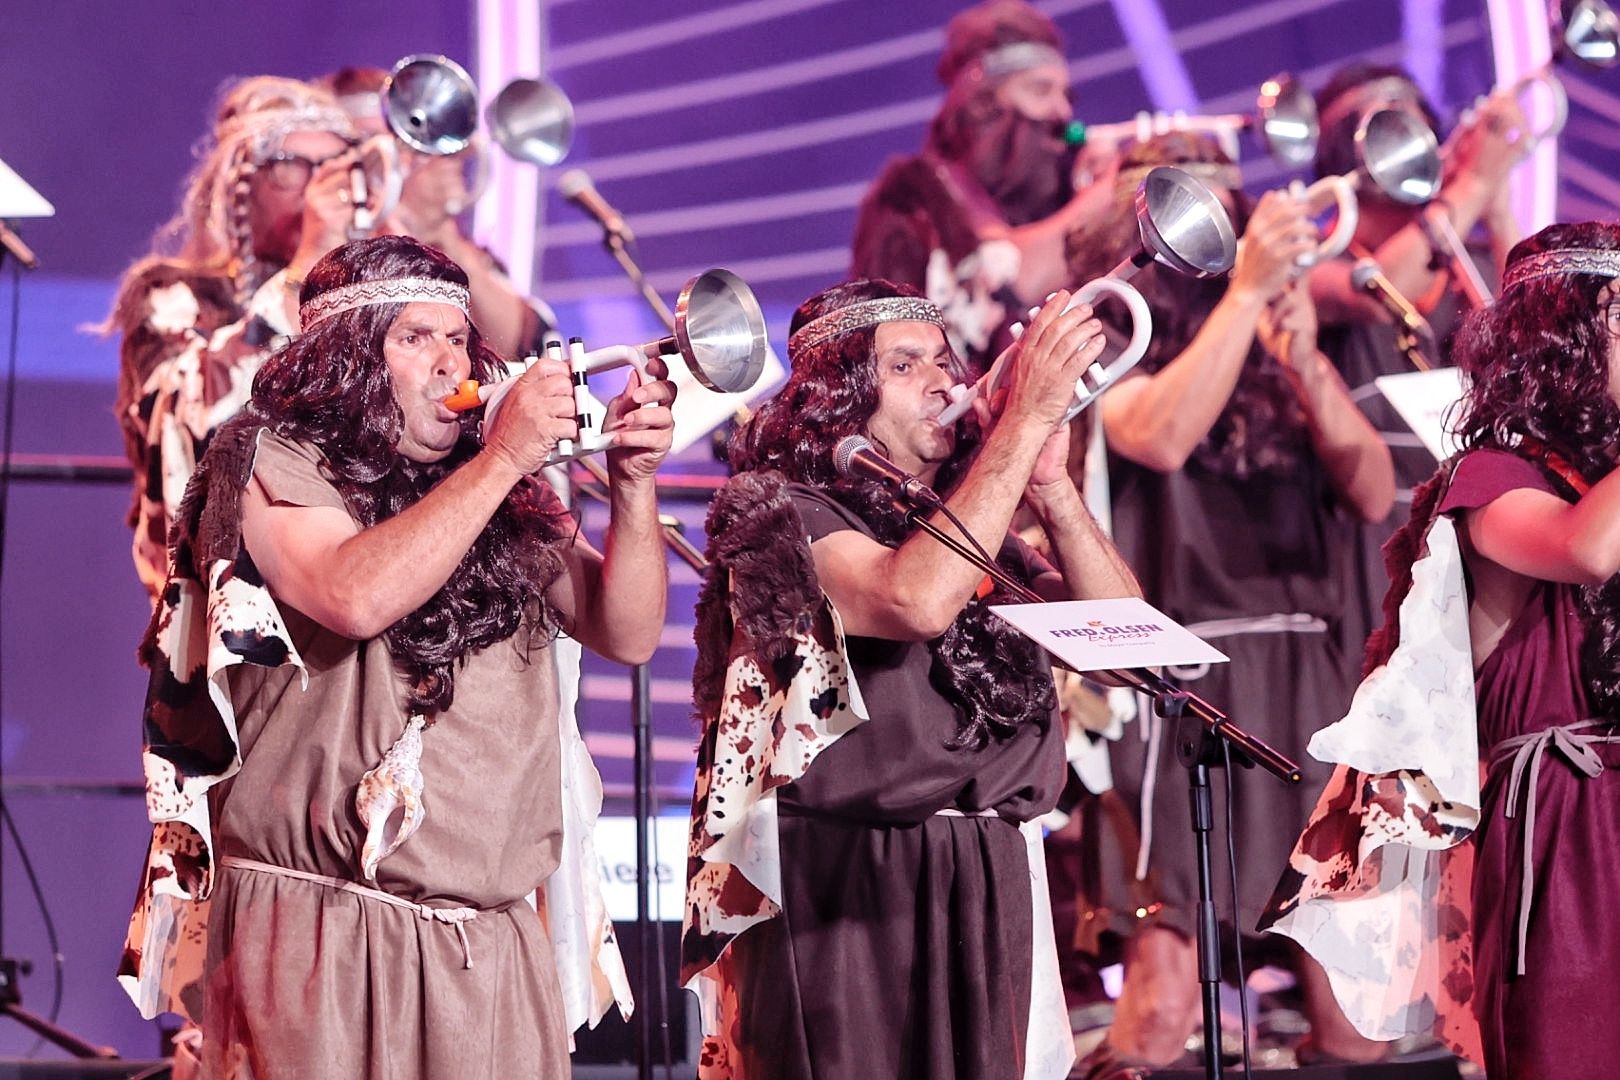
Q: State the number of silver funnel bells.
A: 7